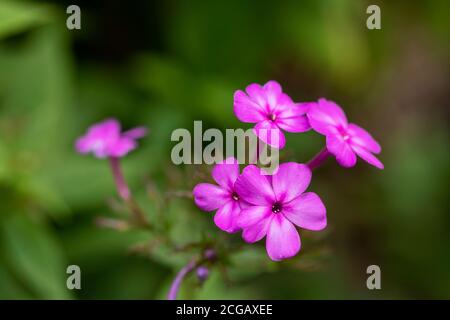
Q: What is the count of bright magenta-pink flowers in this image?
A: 5